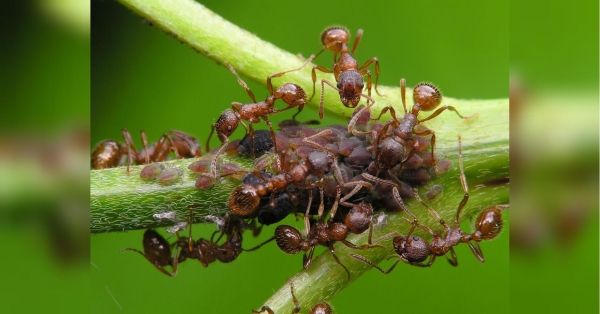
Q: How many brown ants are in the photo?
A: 9